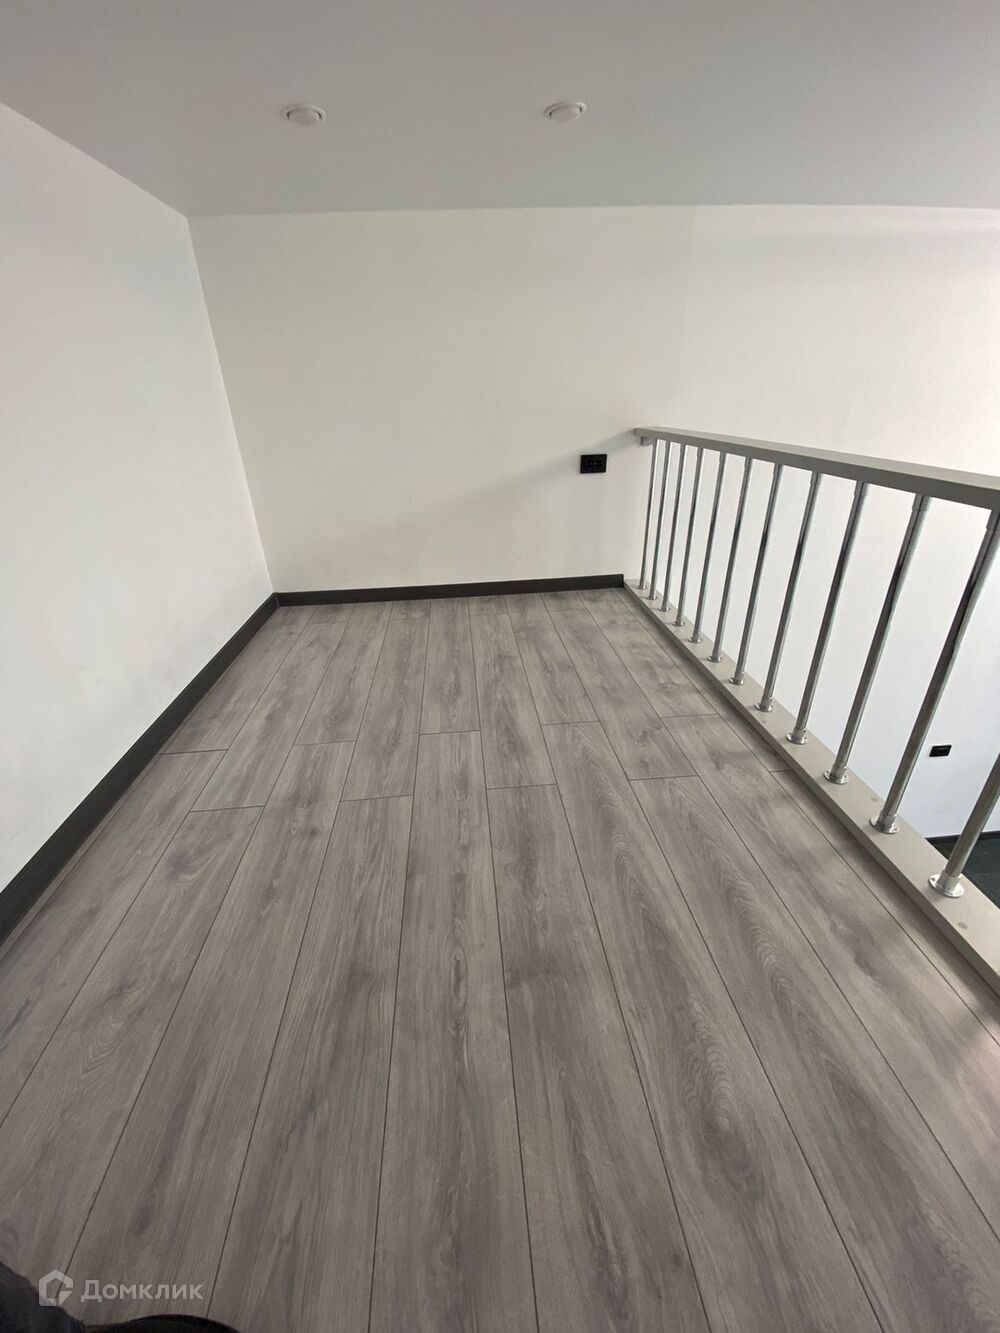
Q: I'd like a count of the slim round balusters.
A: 12